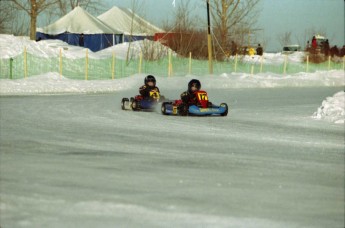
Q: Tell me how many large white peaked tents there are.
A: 2